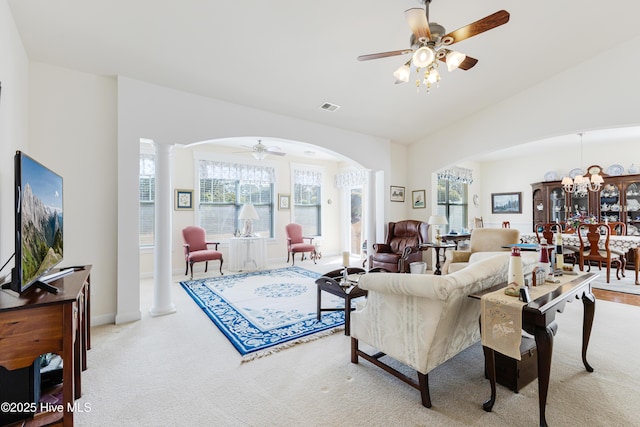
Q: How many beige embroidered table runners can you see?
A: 1